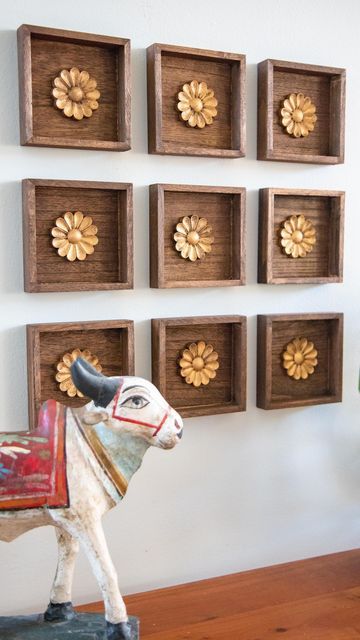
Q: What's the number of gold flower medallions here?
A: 9